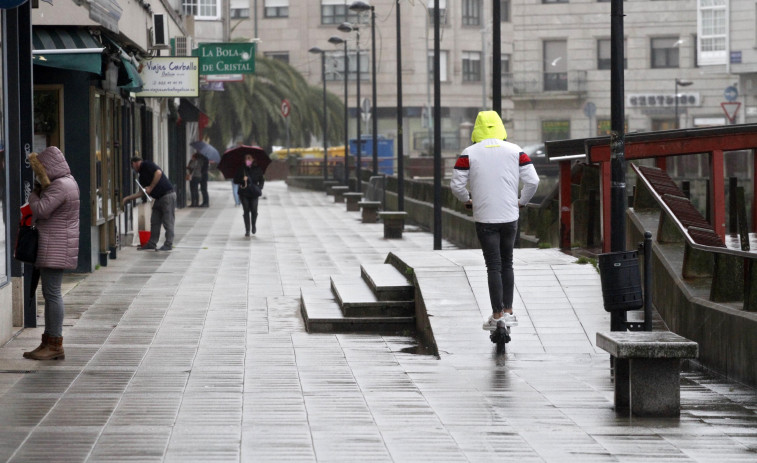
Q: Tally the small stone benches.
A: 6